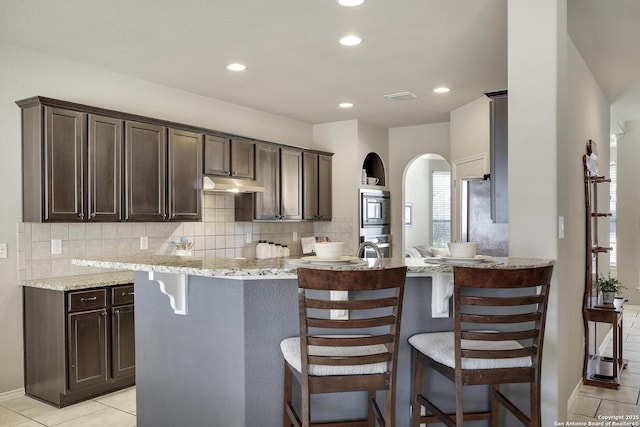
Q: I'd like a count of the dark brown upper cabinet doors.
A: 10